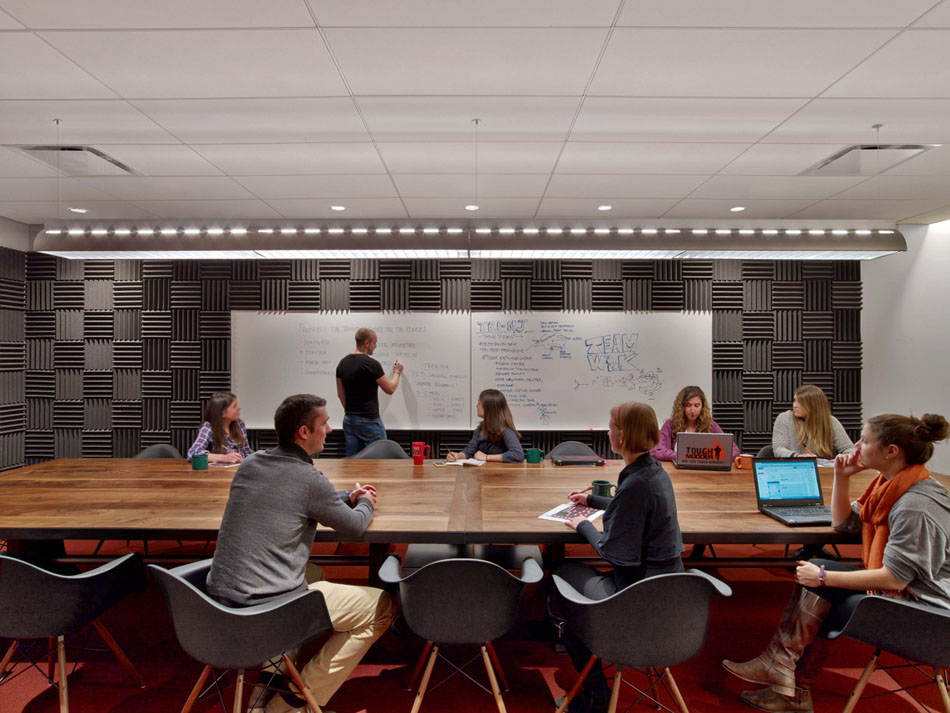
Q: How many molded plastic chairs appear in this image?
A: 9